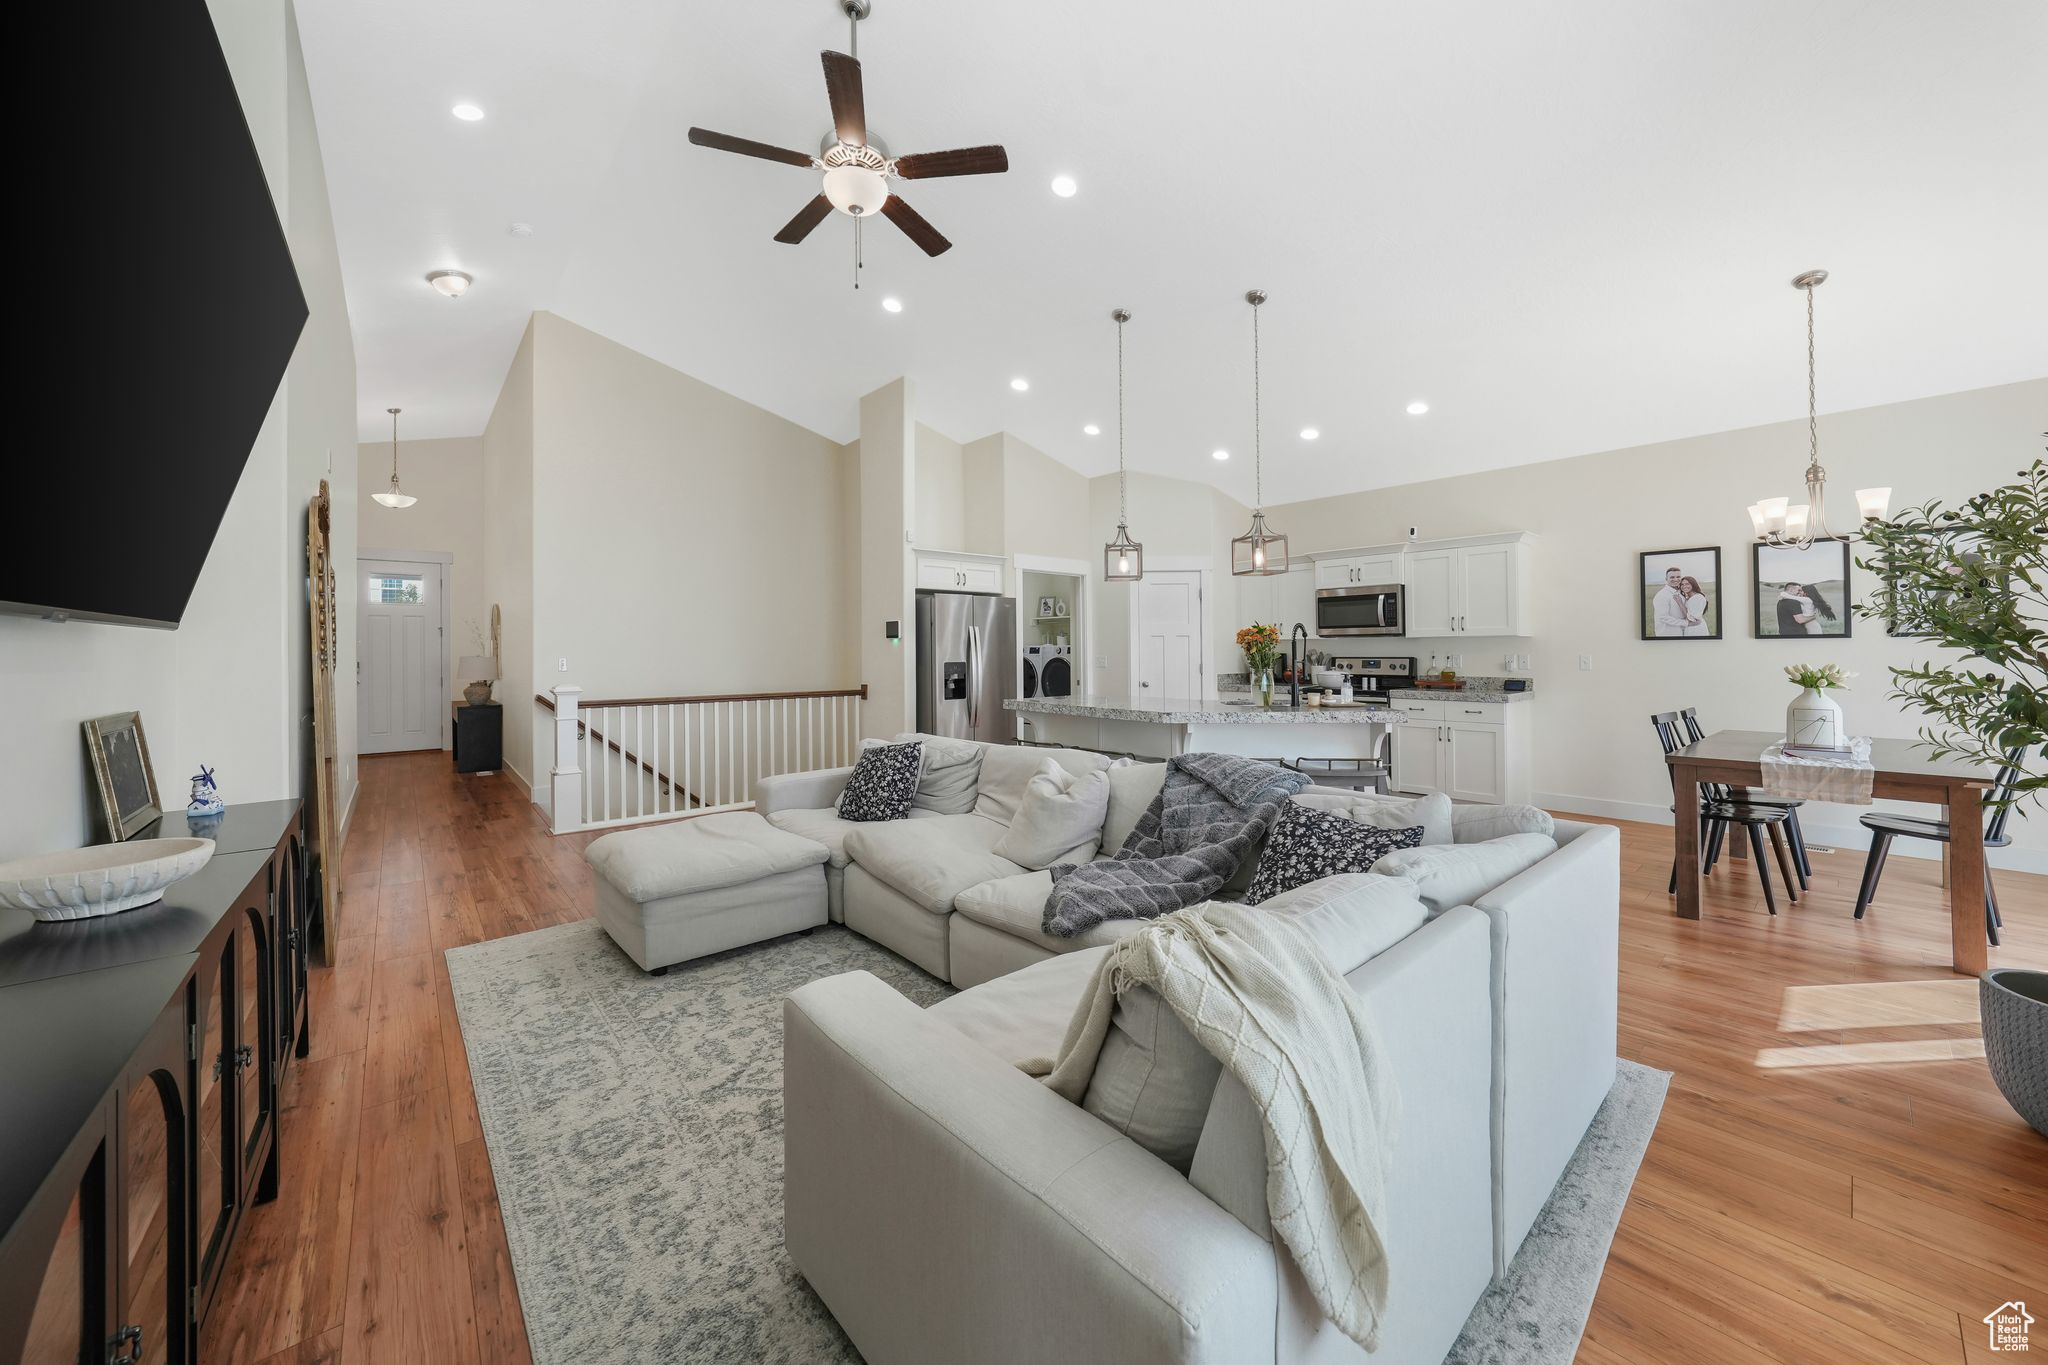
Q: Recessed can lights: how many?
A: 8